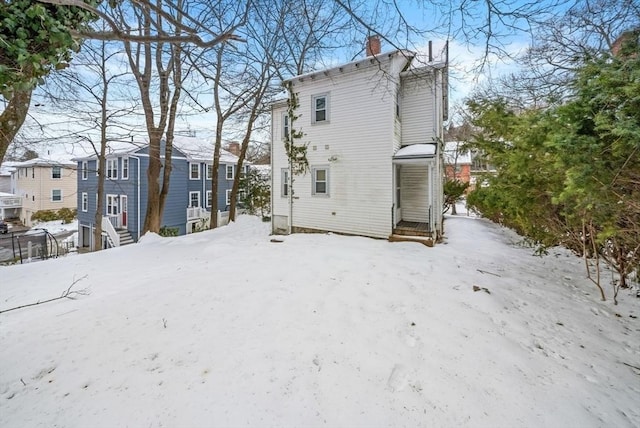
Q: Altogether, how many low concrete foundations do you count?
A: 1